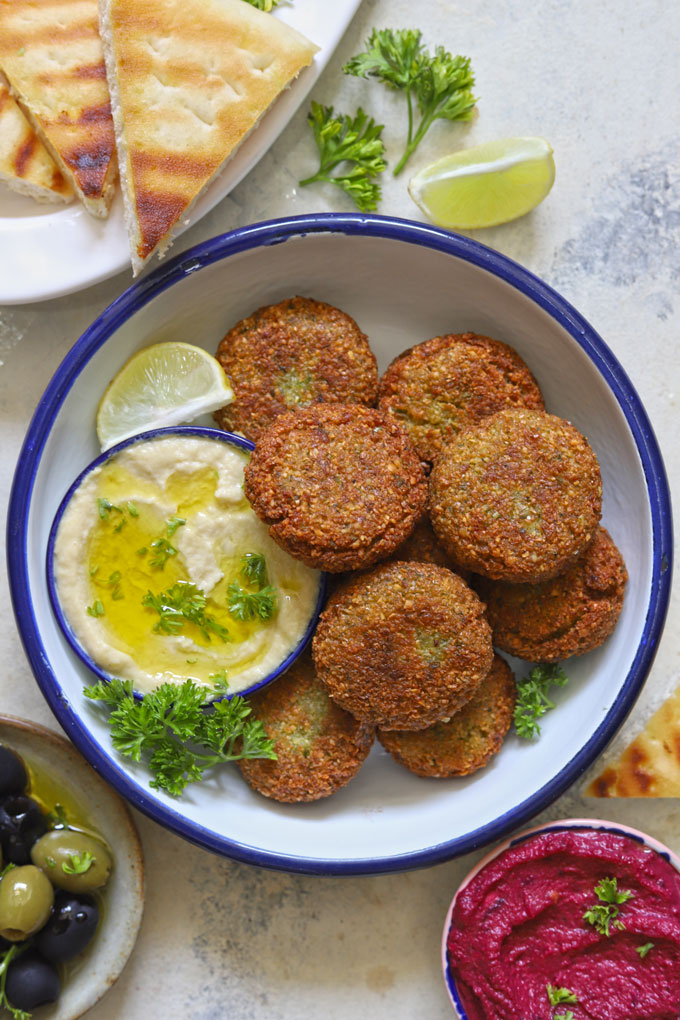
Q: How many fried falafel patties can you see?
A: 9